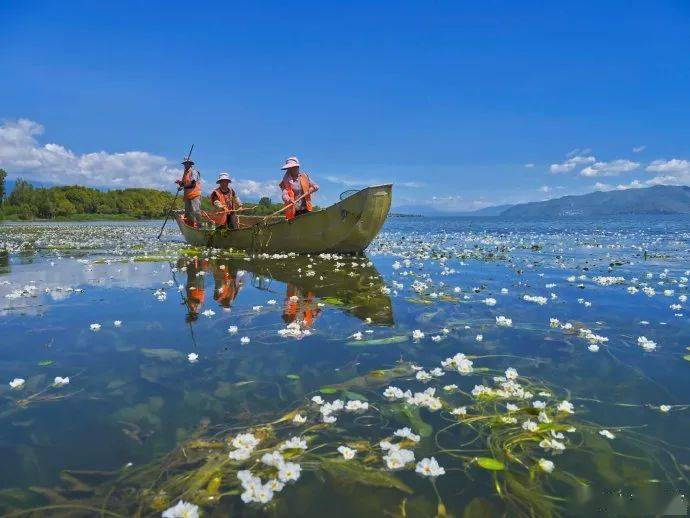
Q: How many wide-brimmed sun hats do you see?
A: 3